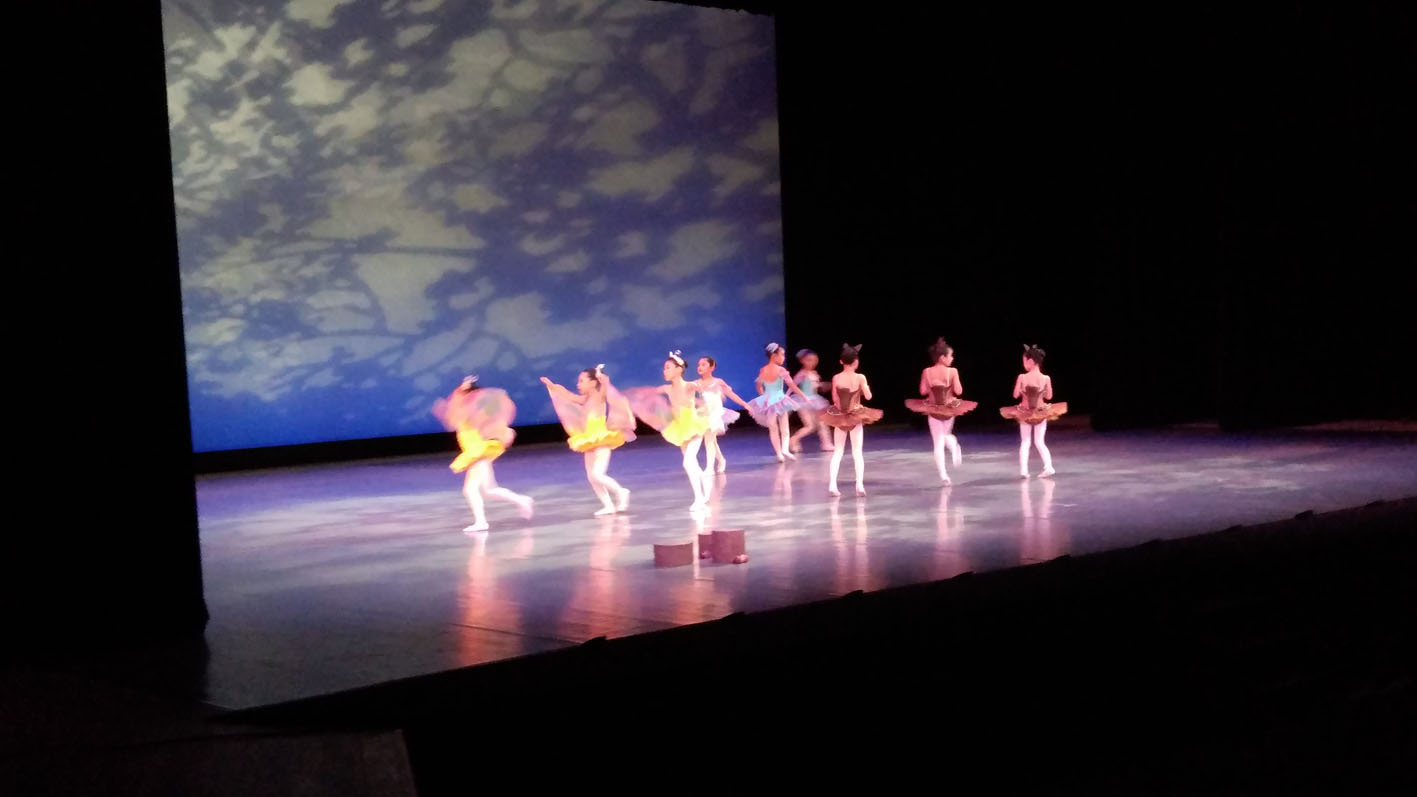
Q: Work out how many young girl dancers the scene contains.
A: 9